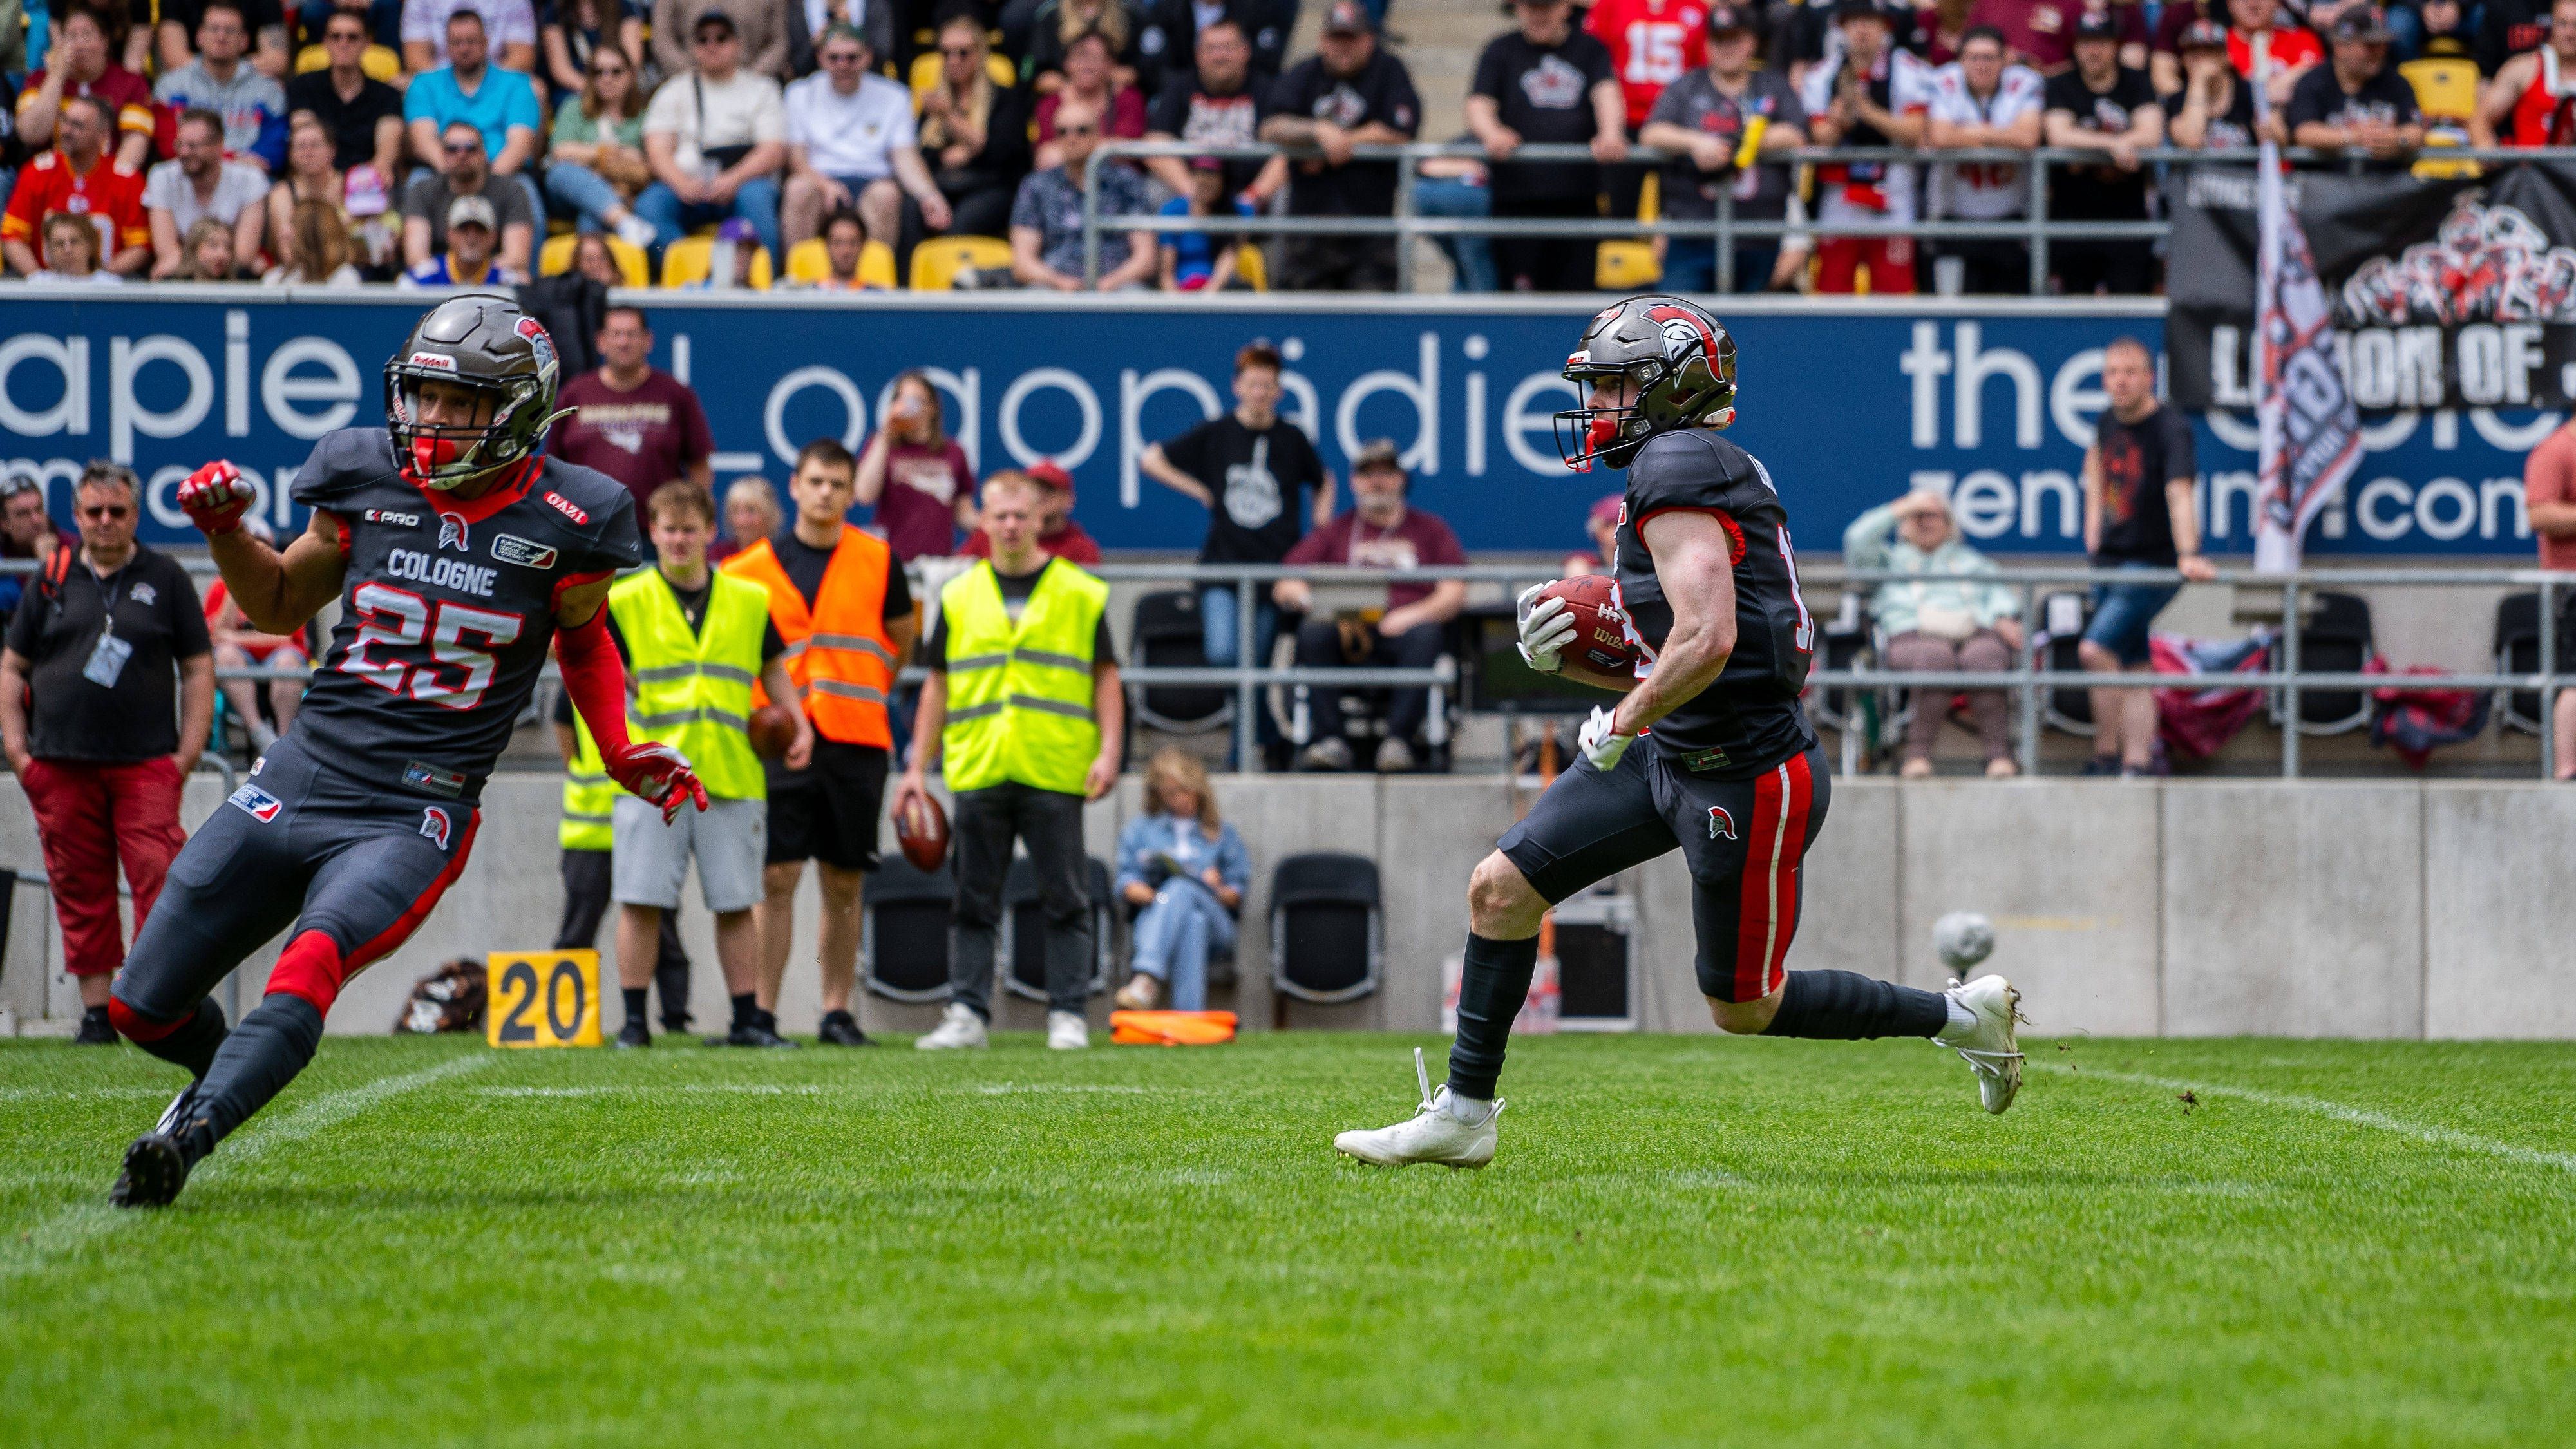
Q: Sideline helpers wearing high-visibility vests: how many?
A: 4